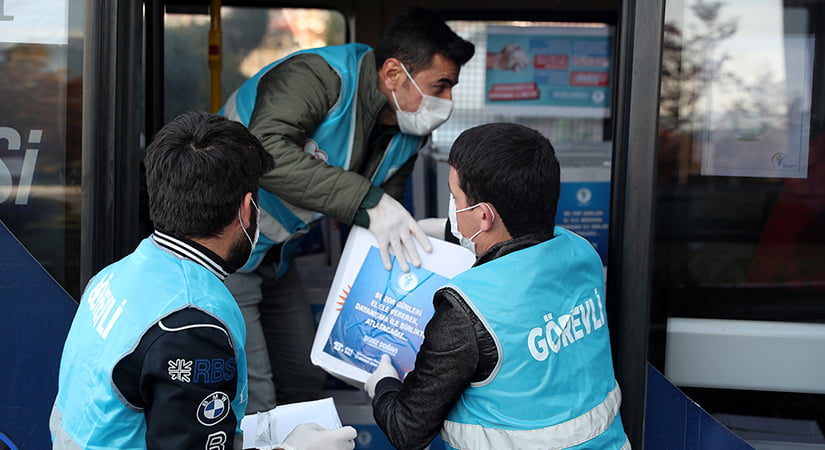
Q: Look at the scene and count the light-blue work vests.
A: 3